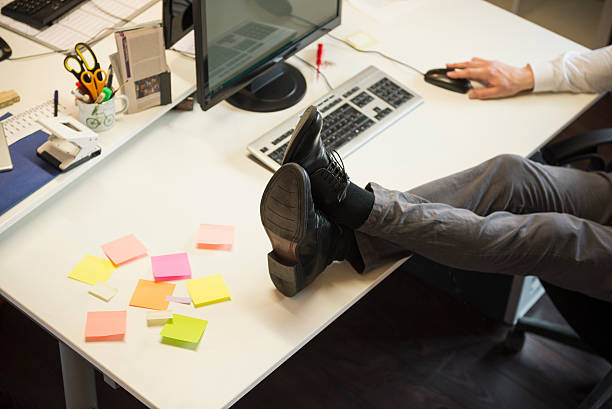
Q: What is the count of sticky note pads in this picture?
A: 11